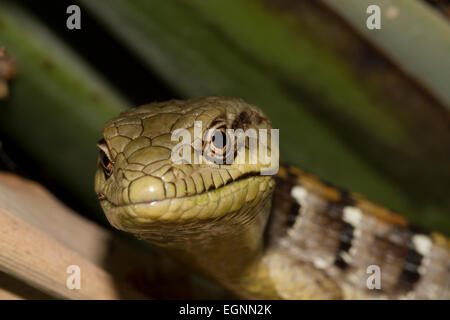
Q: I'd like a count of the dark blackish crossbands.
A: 3